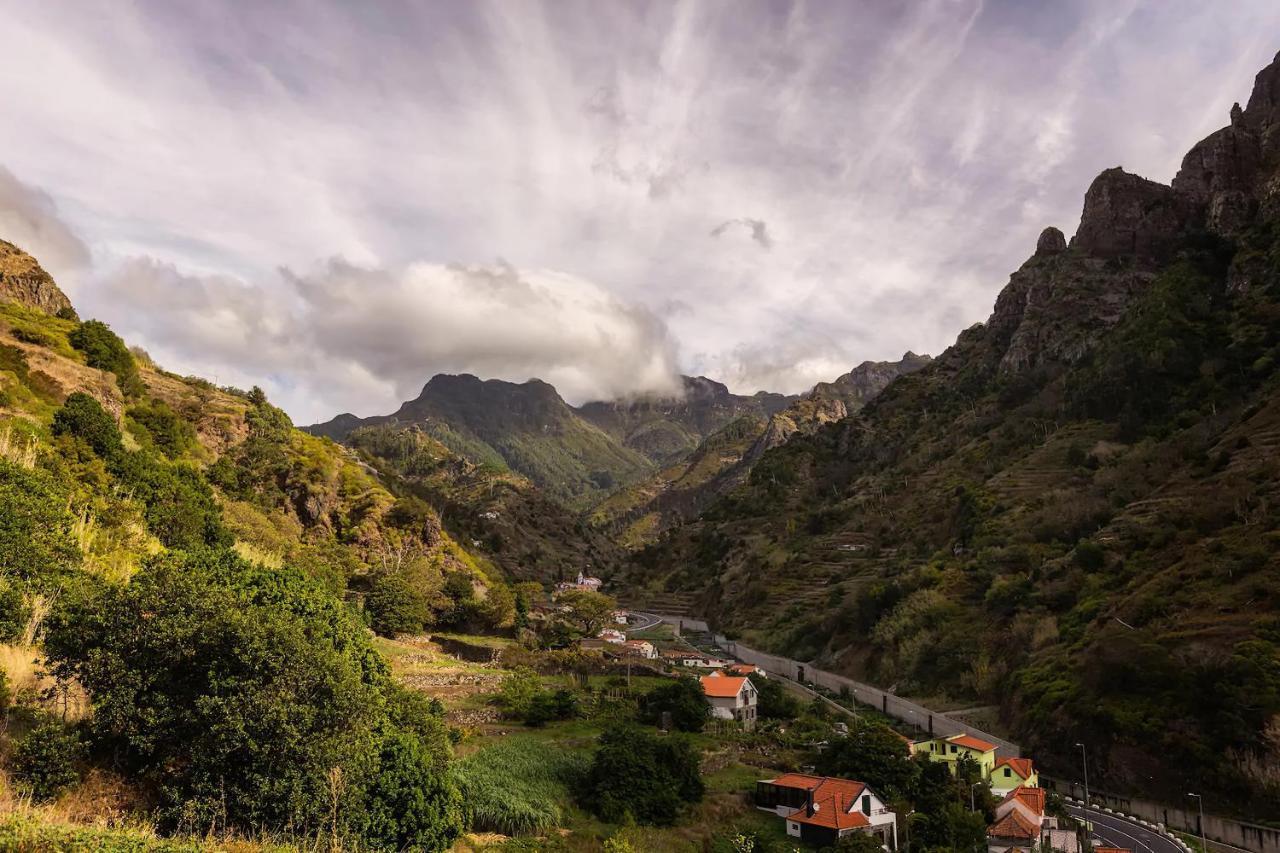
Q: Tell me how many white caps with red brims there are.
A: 0